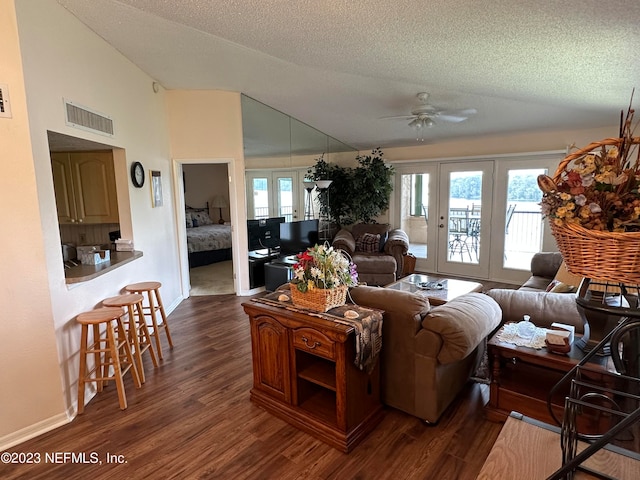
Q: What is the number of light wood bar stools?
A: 3